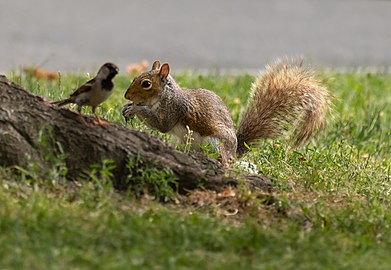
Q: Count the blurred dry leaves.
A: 2